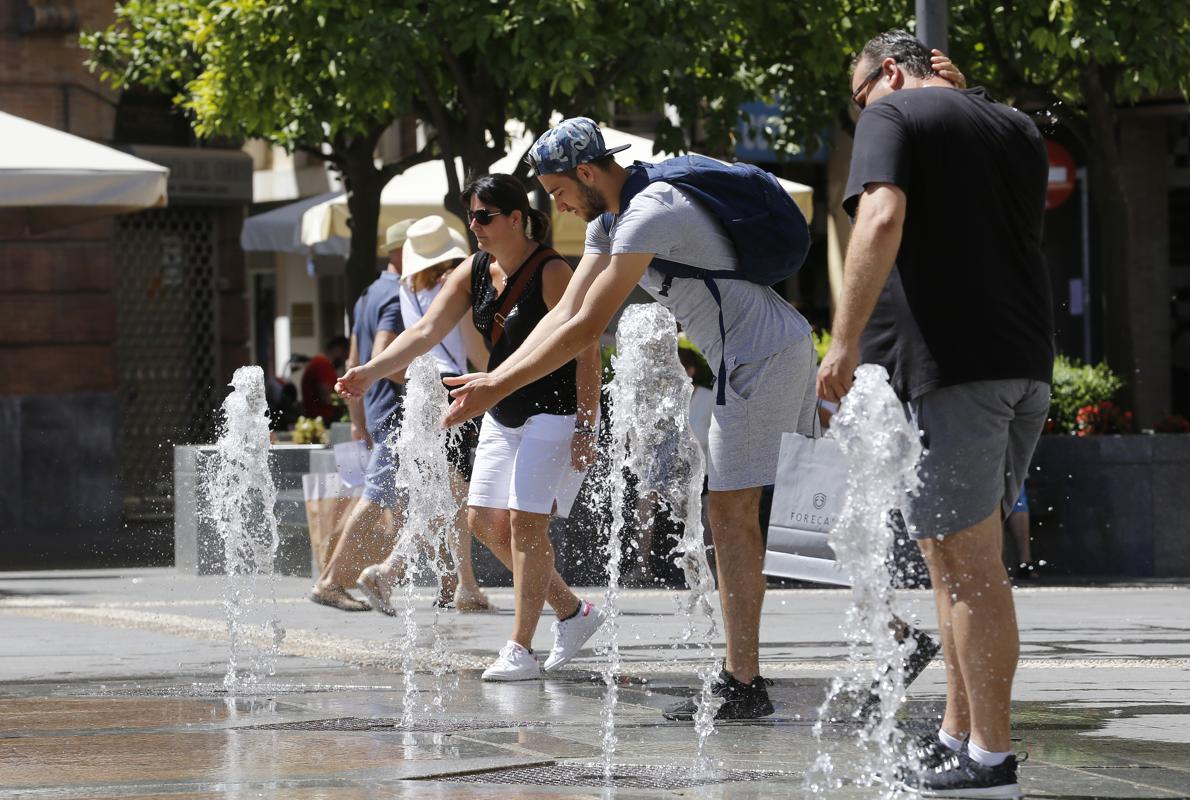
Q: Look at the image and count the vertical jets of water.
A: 4